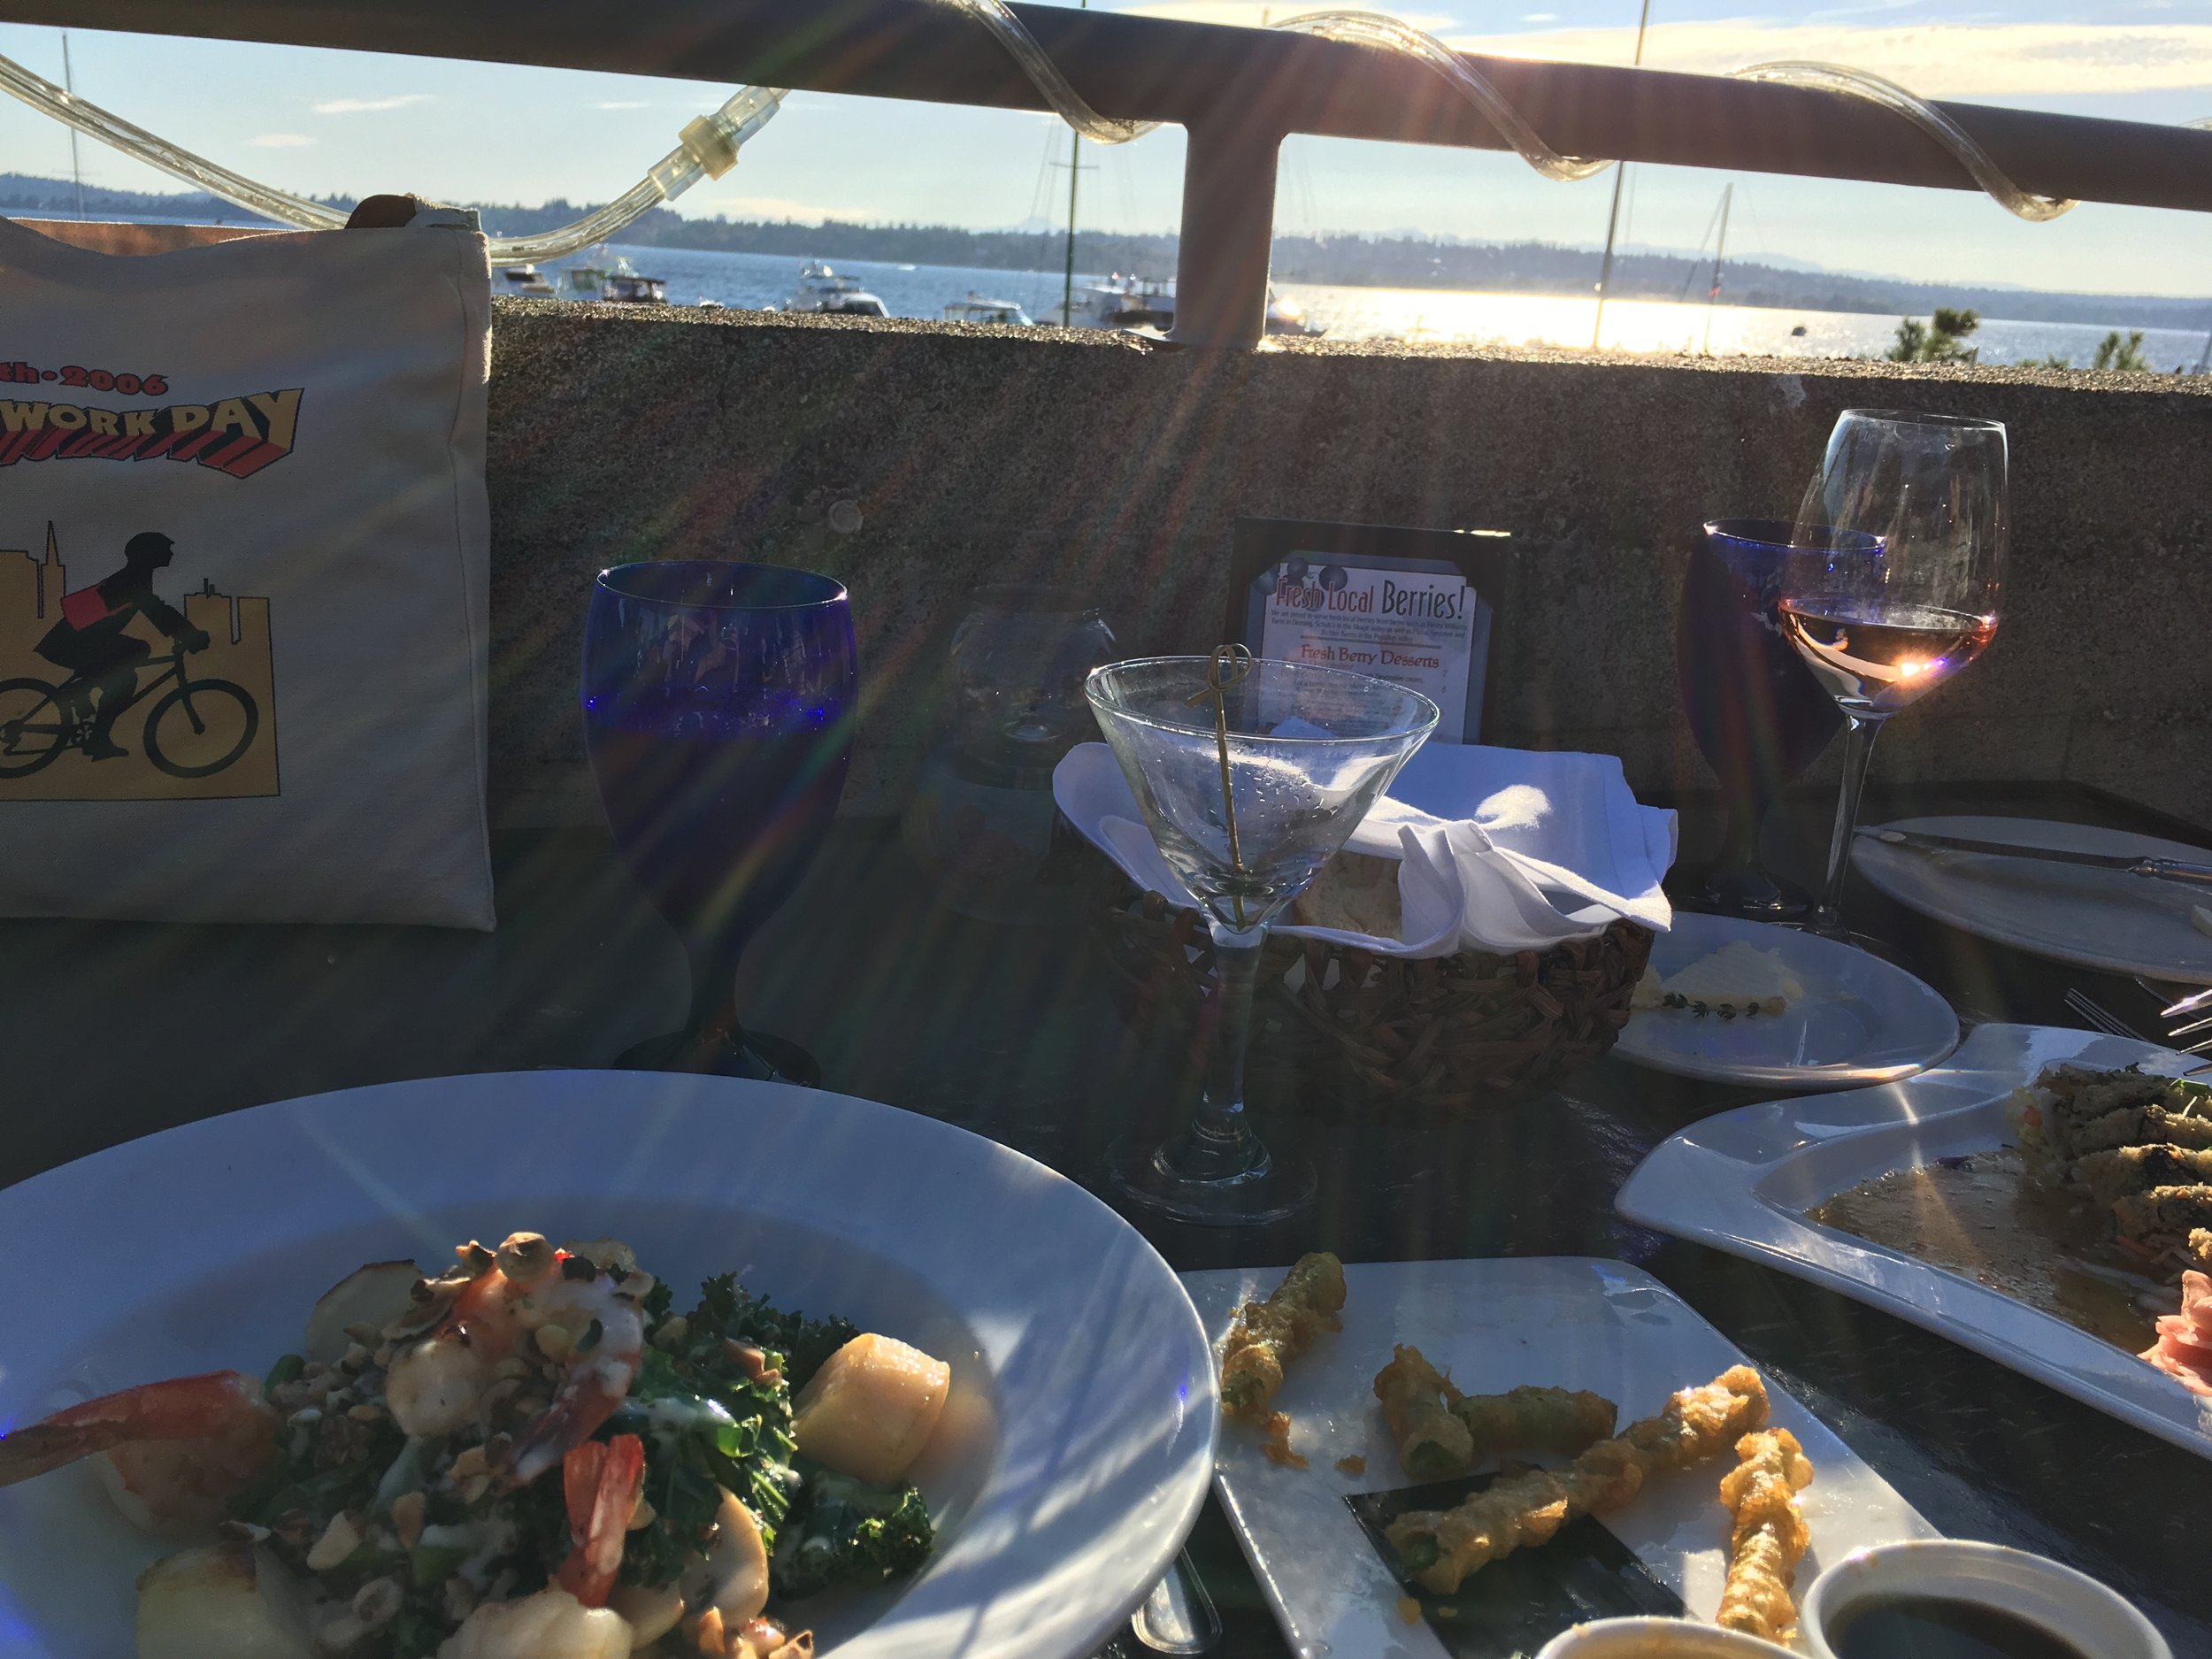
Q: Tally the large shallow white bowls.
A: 1